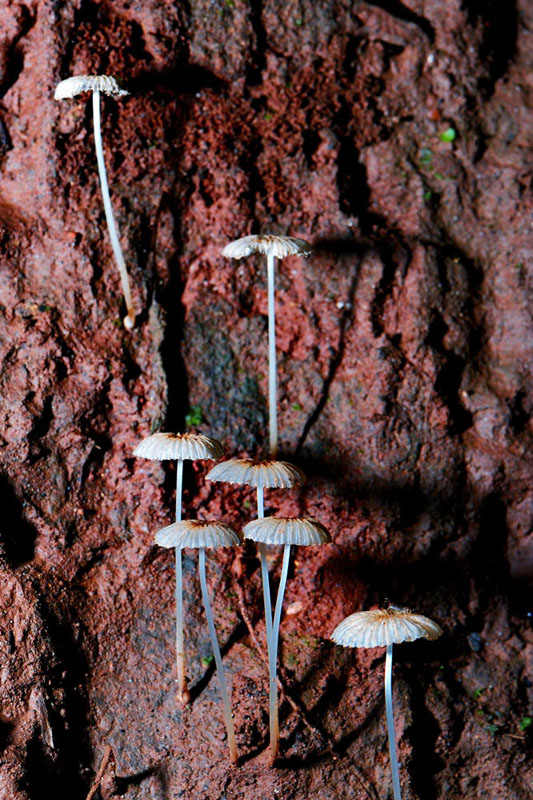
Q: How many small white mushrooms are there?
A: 7